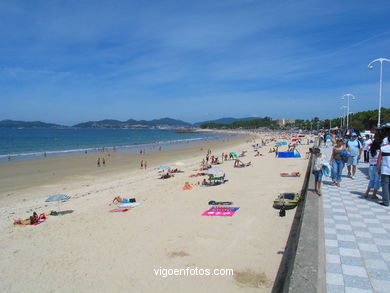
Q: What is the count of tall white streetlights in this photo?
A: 3